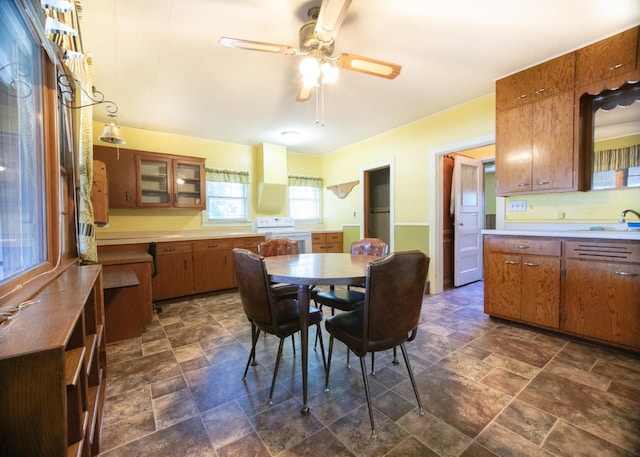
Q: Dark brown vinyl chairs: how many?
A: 4